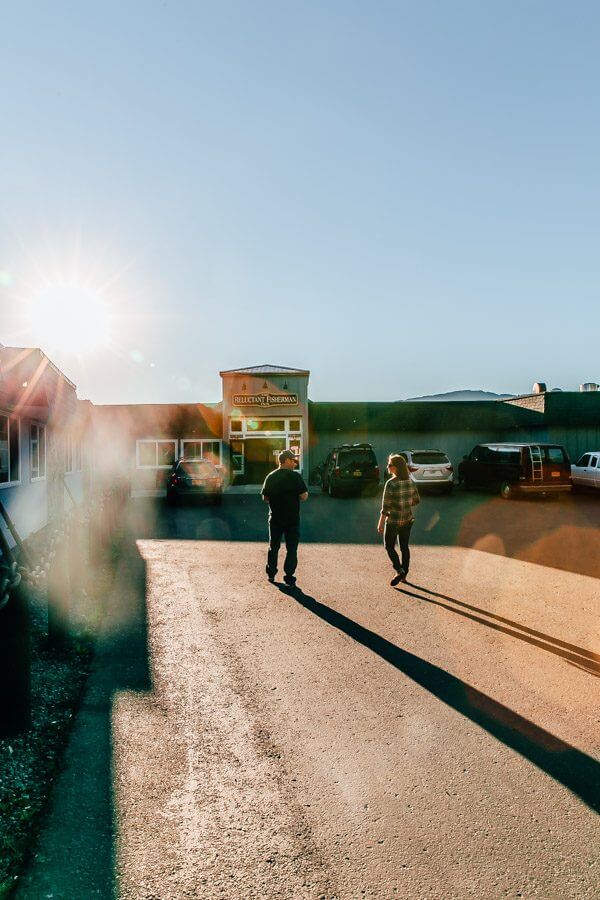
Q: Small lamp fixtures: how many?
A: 3